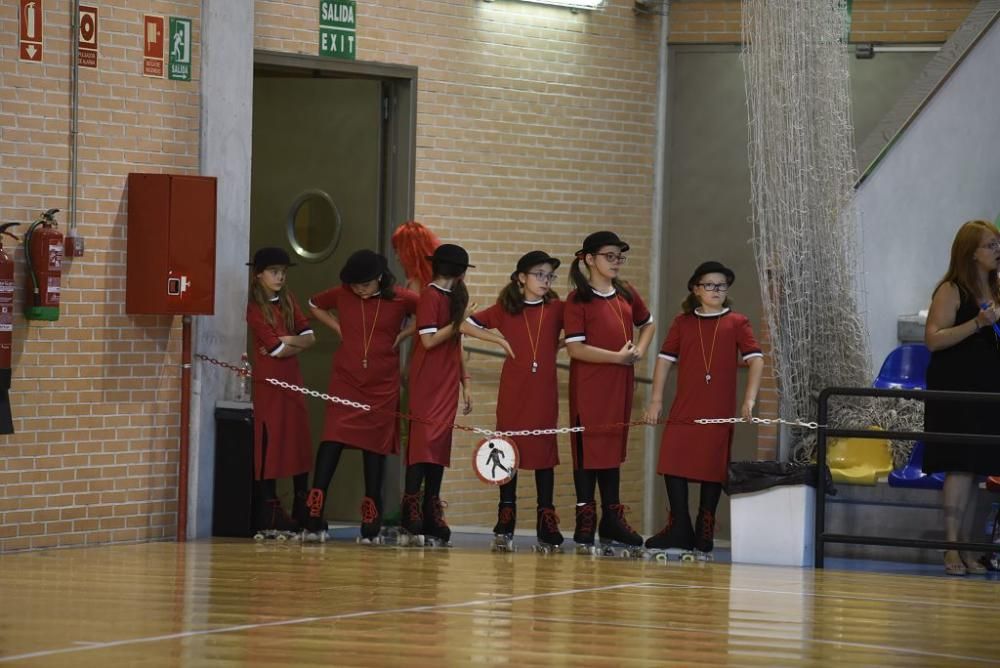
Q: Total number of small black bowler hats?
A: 6